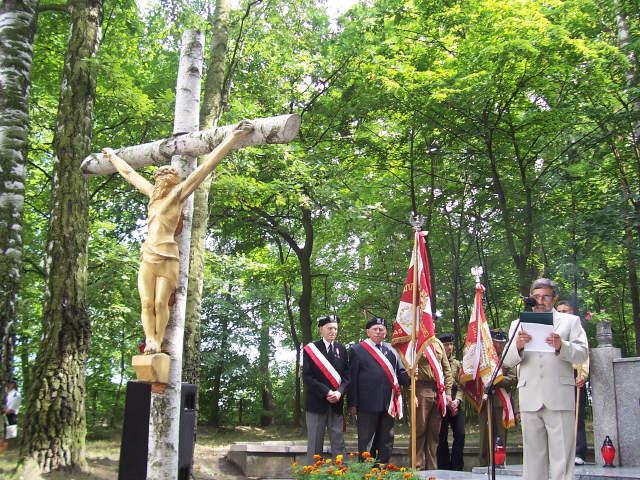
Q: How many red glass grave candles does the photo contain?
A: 2